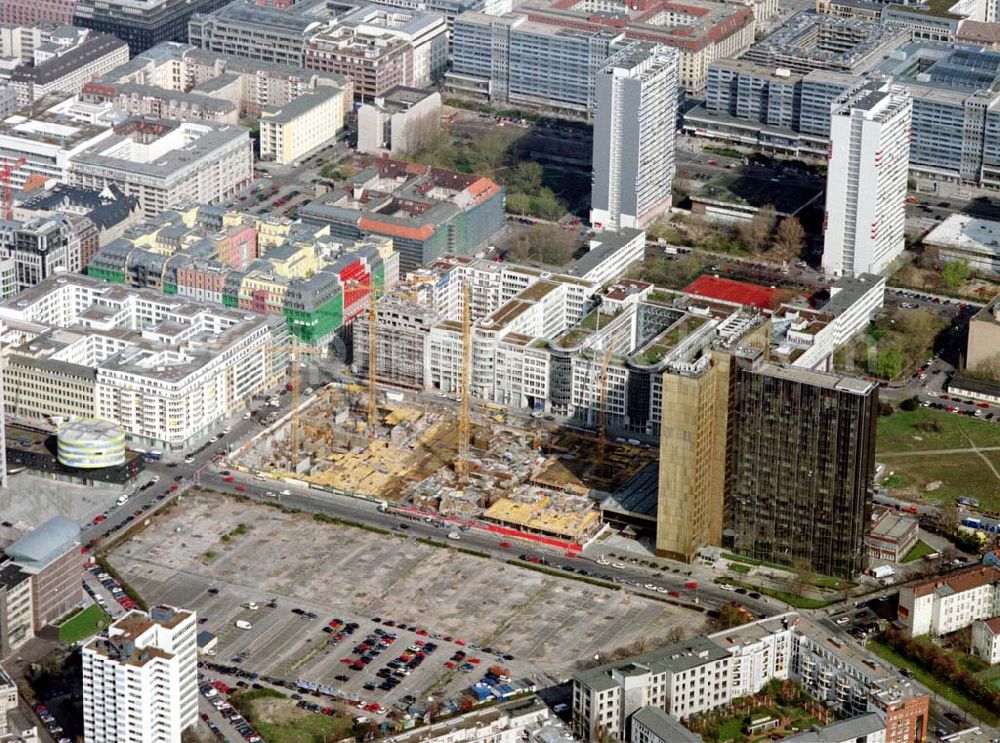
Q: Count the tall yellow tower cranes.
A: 4